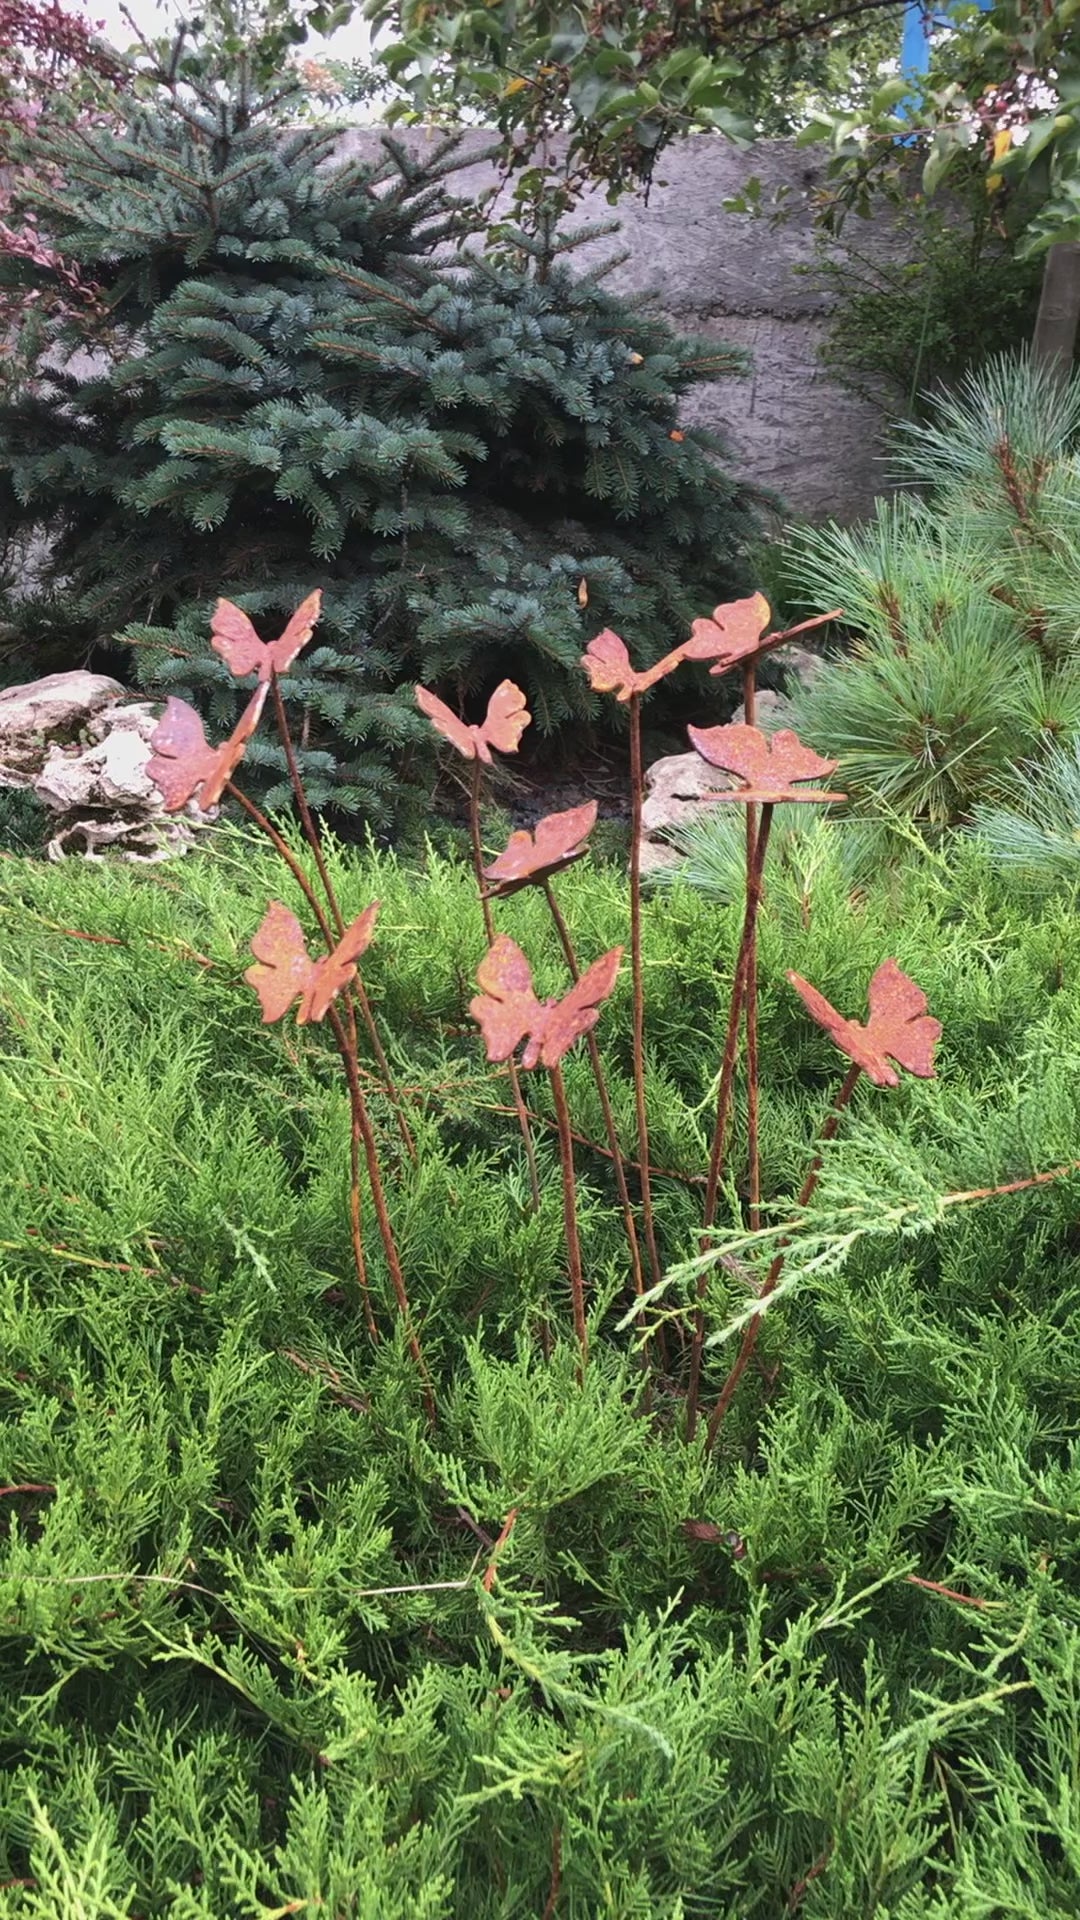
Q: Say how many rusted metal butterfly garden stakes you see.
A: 10